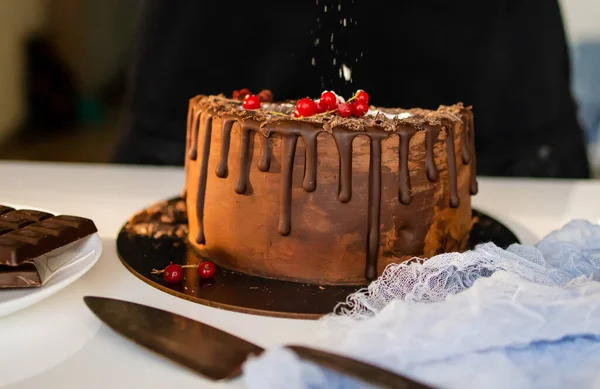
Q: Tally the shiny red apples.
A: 0